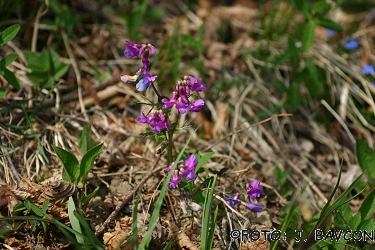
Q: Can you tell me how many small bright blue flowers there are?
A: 3